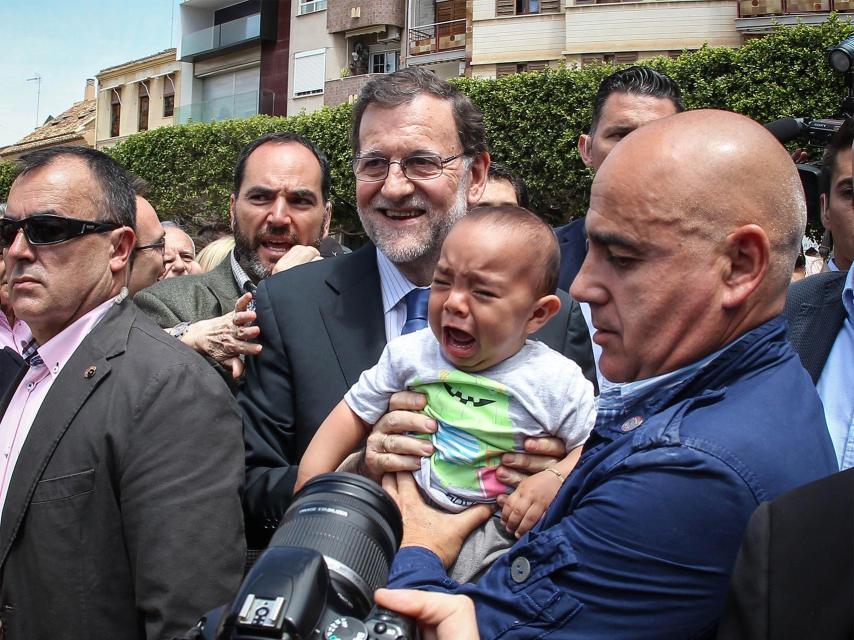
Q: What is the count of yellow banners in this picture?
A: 0